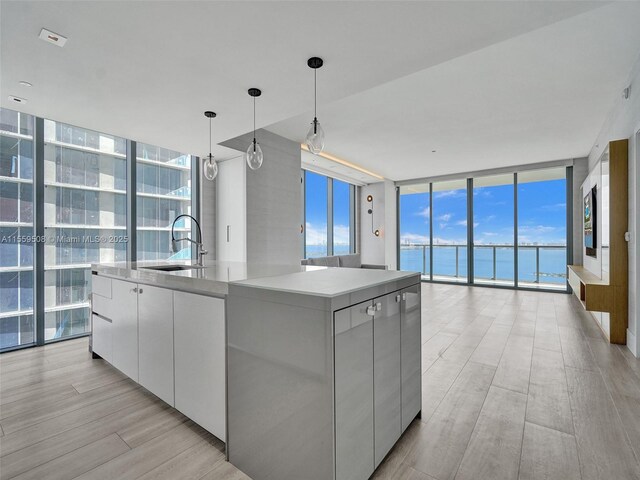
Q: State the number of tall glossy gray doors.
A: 3